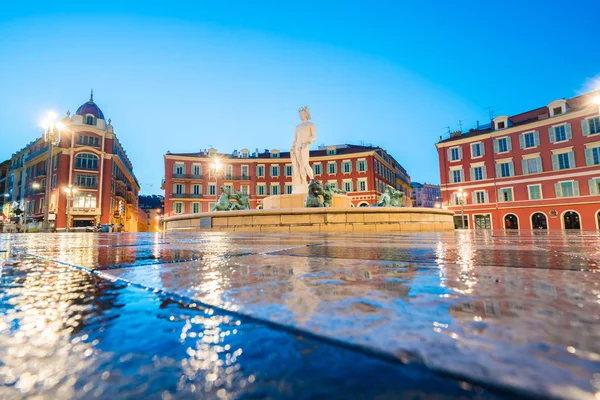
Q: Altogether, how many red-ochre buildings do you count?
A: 3